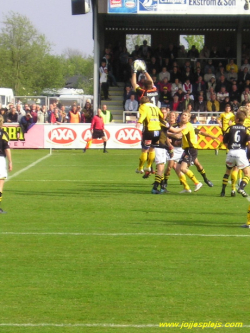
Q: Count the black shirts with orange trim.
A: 1